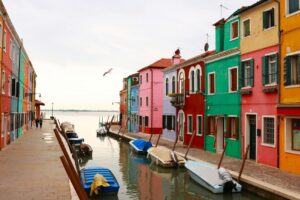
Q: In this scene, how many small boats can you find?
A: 8